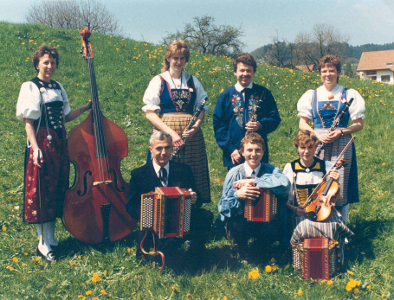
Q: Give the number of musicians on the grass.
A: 7